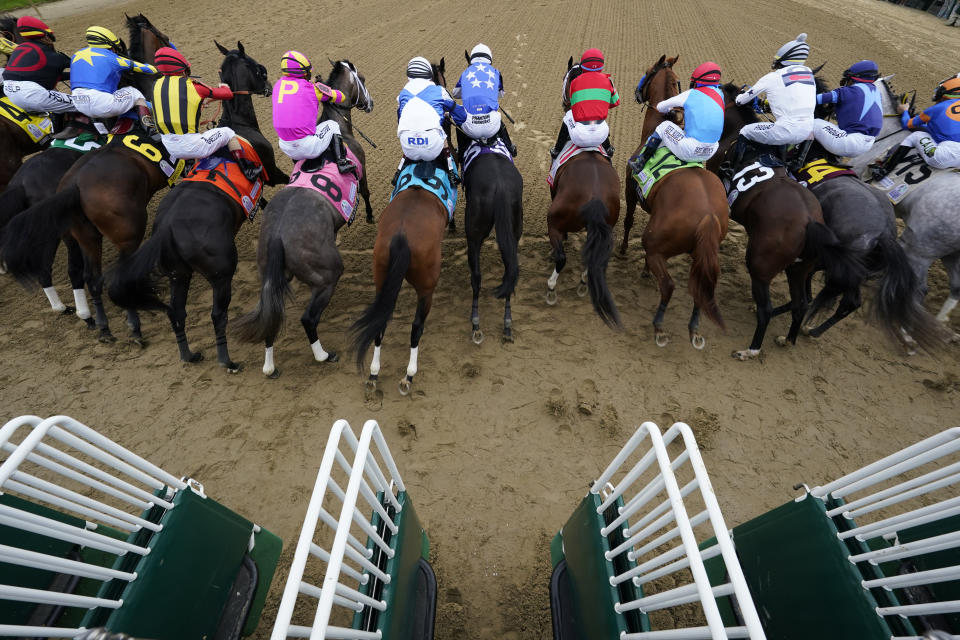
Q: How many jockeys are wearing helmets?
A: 11